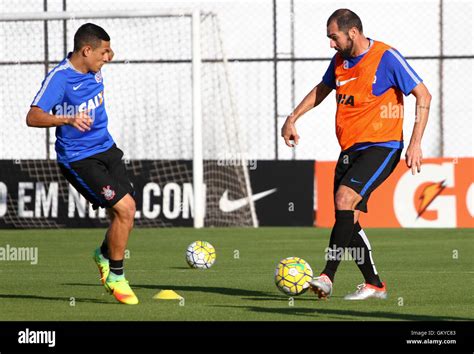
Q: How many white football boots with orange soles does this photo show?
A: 2